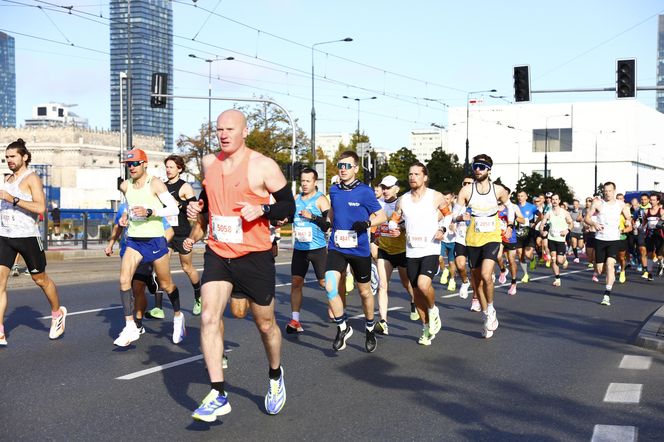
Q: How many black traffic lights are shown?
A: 3